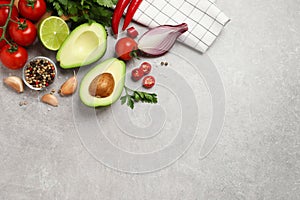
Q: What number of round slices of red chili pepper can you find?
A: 3